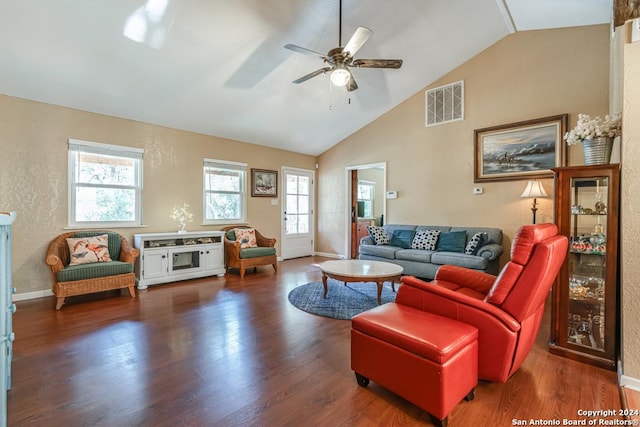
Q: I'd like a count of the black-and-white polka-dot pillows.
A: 3